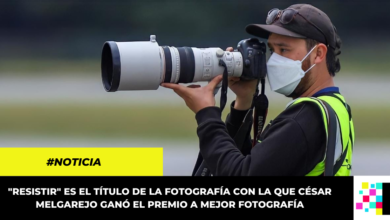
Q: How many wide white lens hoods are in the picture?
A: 1